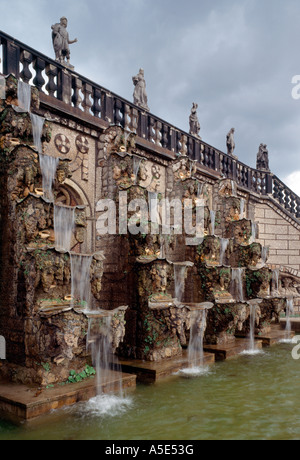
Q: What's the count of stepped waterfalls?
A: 4